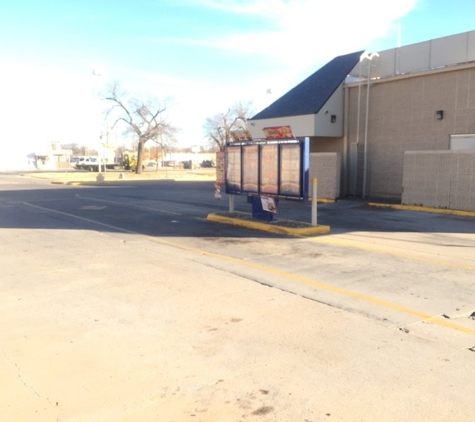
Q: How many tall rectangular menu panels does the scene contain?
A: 4